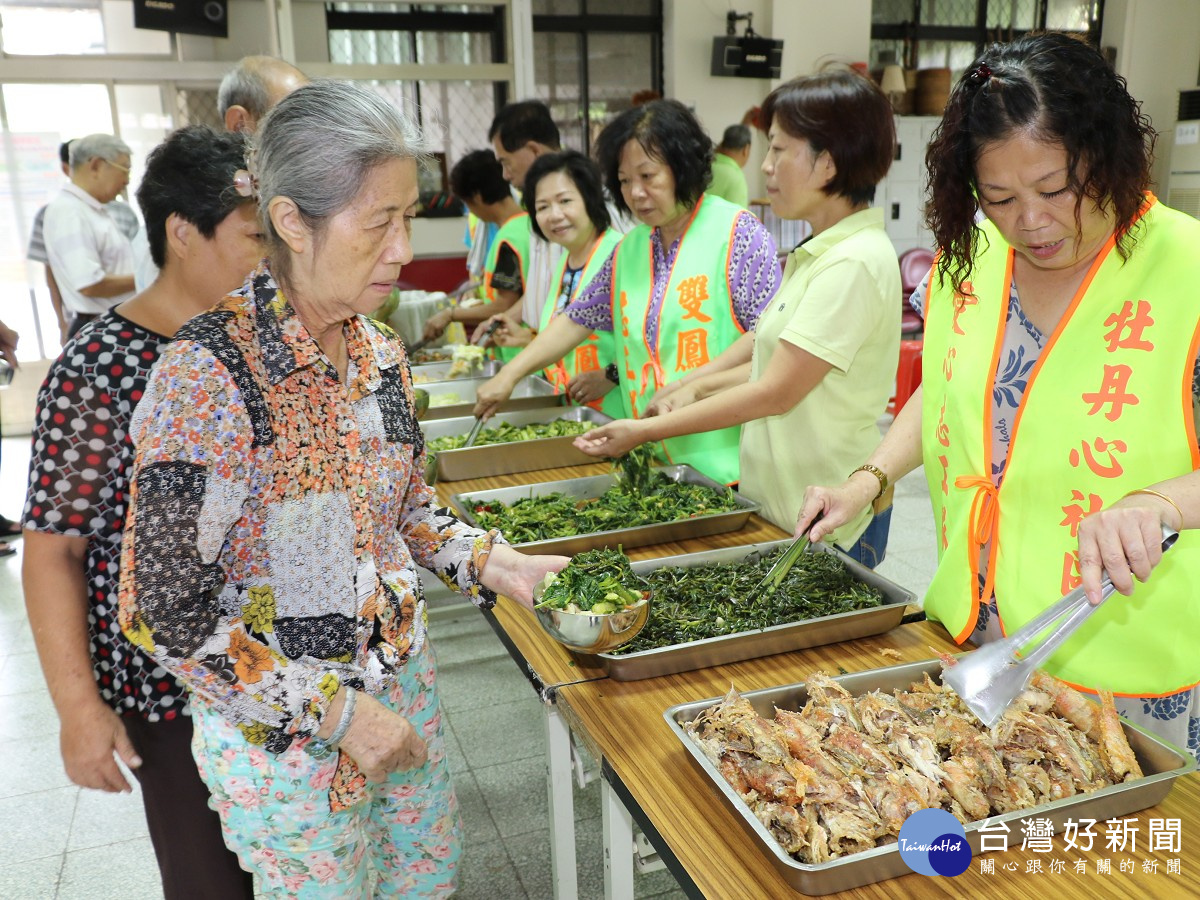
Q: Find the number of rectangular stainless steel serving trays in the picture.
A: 7